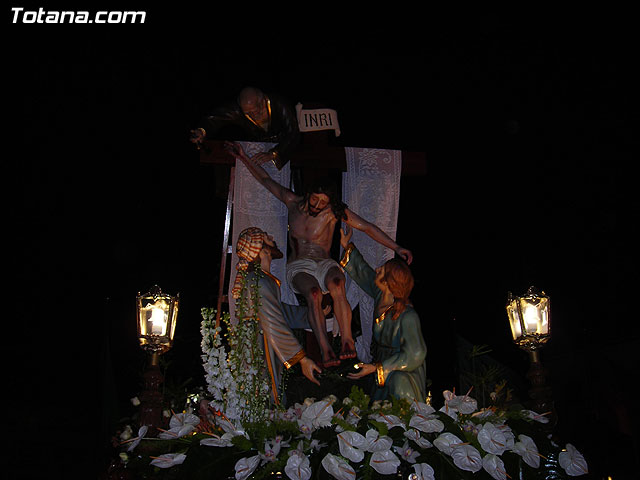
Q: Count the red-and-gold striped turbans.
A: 1